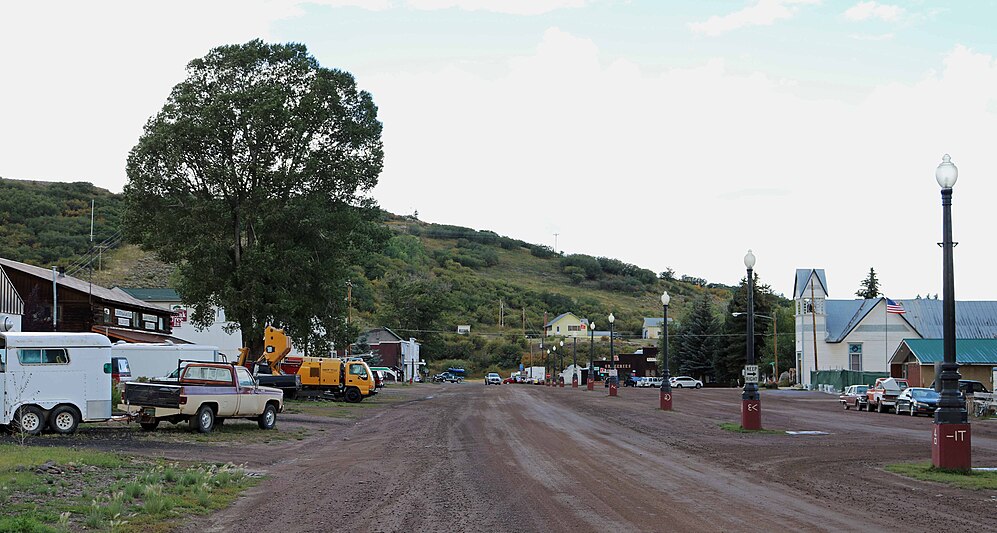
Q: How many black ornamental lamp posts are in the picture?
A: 9